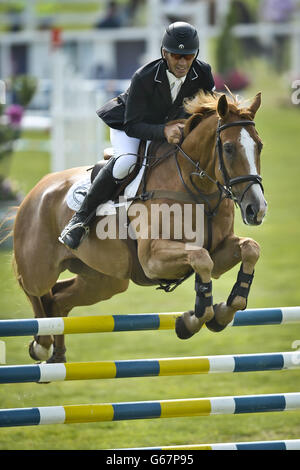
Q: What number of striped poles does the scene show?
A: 4